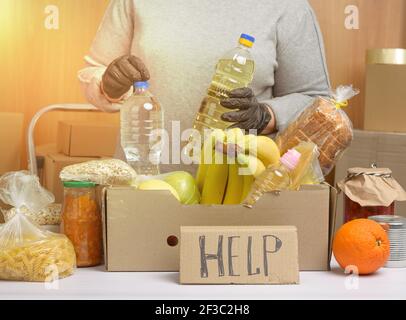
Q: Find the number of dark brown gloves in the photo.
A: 2